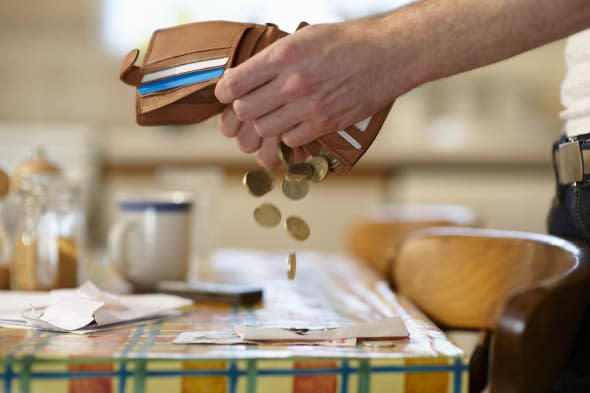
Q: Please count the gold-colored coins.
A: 8